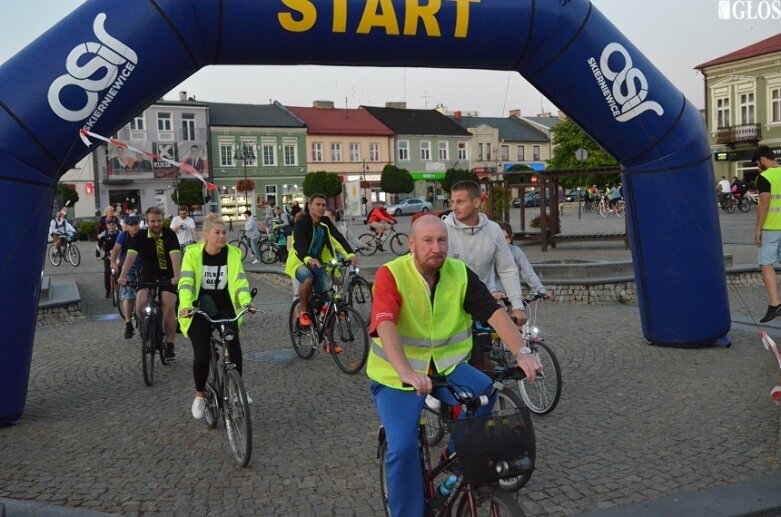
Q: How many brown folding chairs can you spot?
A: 0